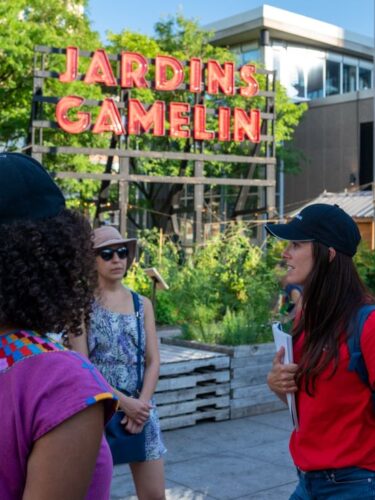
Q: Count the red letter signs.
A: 14